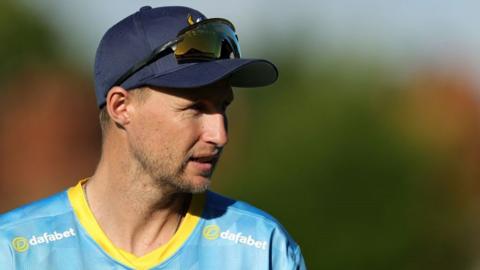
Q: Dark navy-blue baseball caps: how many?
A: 1